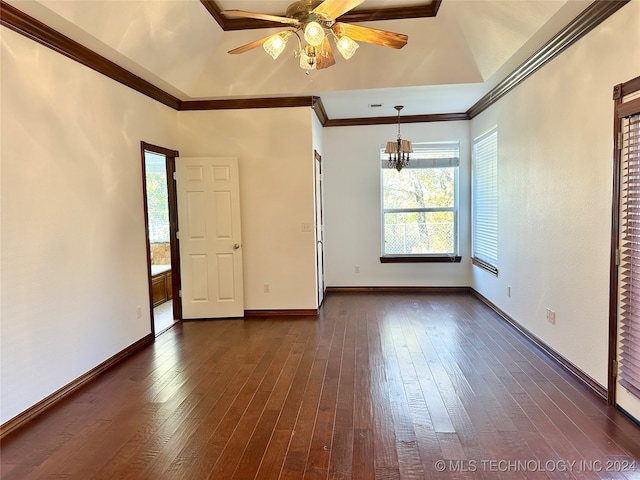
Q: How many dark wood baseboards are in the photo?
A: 4